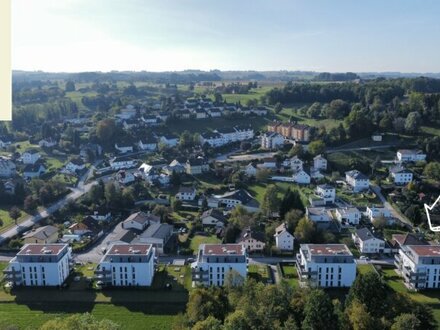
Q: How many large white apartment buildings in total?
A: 5